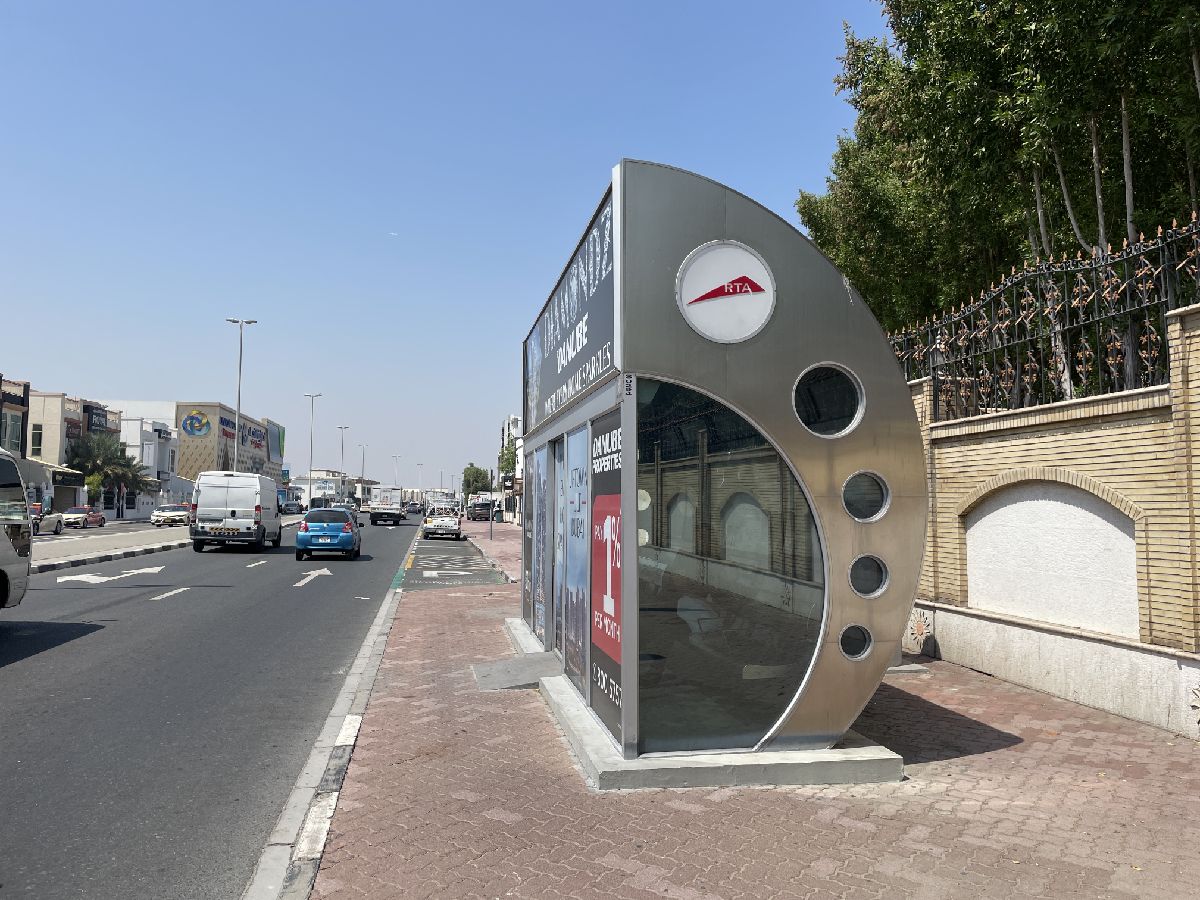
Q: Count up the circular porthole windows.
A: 4